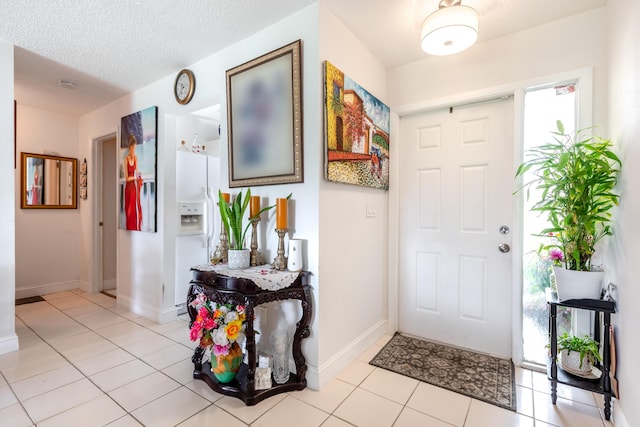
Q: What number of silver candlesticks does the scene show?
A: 3